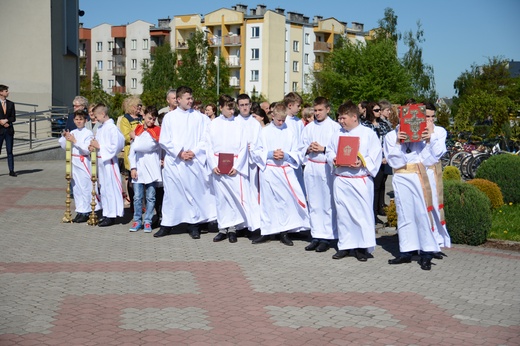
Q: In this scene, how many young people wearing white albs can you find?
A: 11